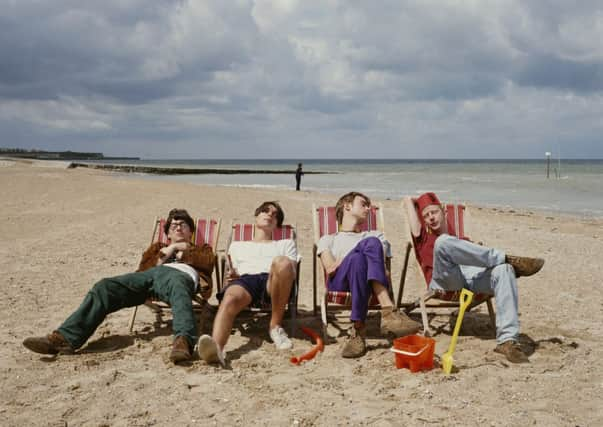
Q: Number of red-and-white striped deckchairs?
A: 4